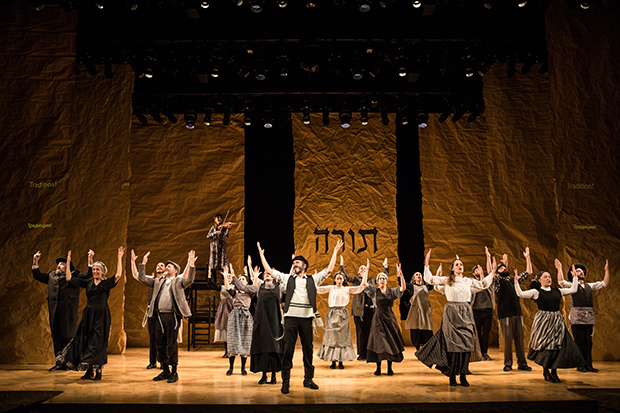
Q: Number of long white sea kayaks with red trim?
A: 0